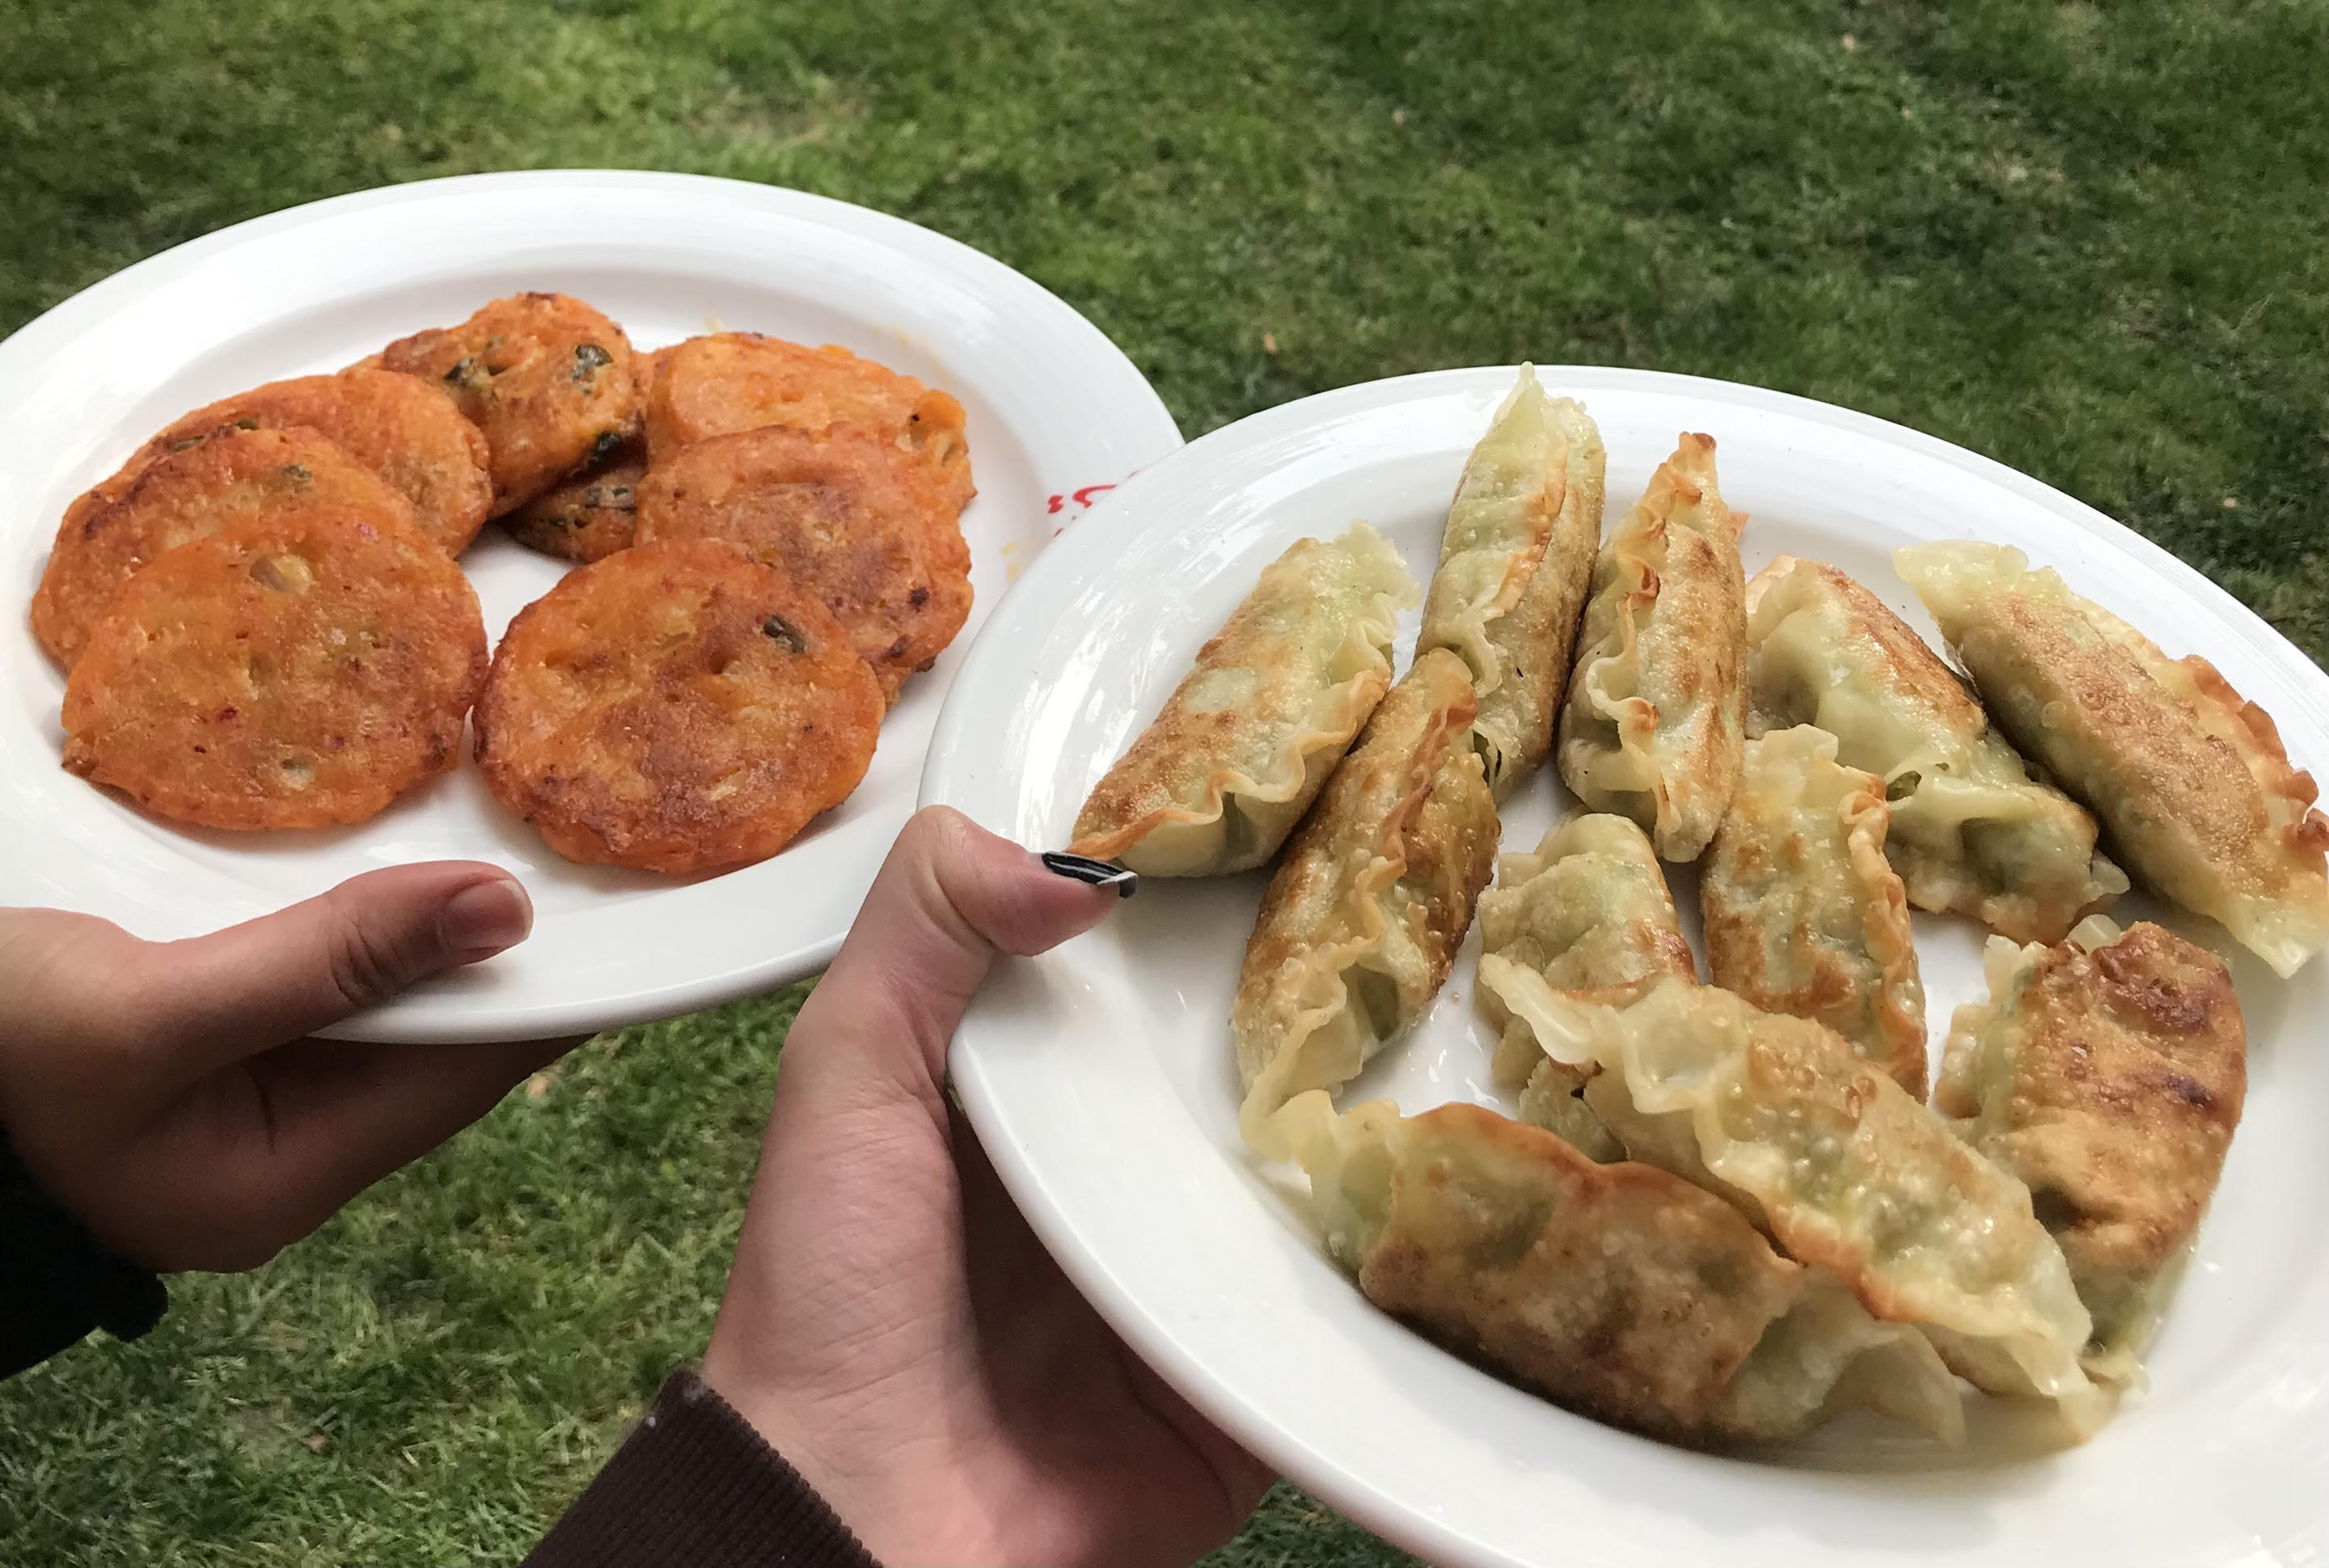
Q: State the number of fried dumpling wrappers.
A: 11